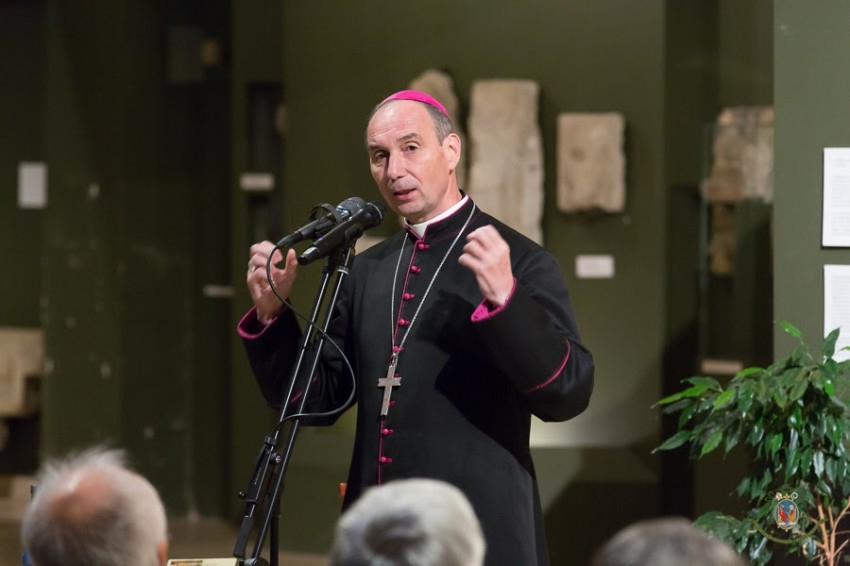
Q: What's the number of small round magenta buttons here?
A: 9